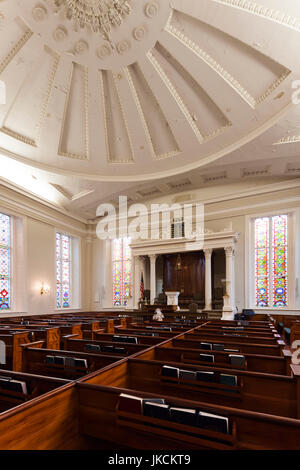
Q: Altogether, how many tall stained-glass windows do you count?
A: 4